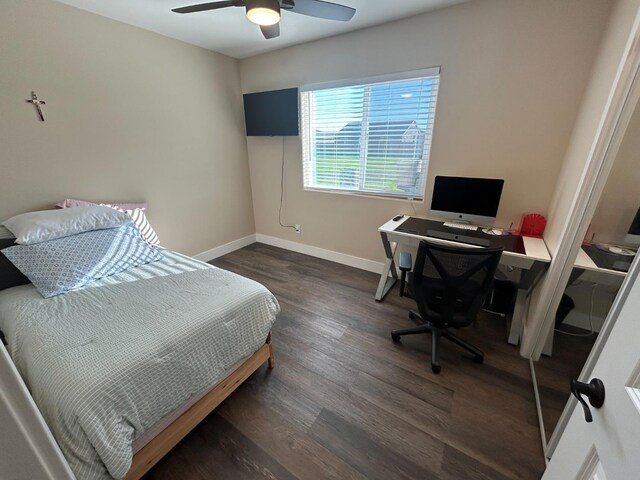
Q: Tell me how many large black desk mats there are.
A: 1